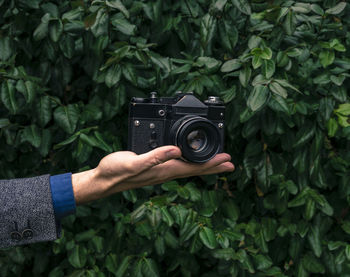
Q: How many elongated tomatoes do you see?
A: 0